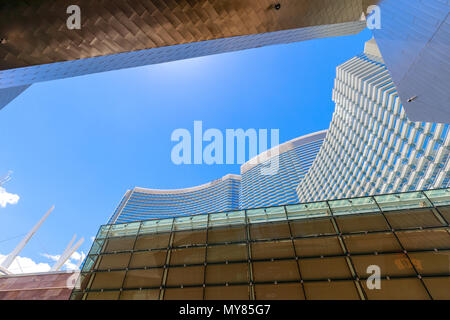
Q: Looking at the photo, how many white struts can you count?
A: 3